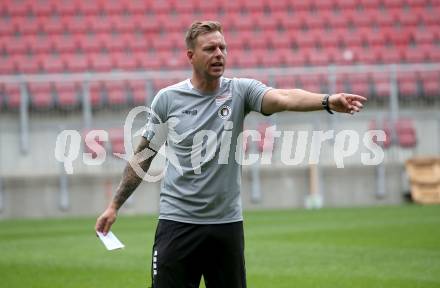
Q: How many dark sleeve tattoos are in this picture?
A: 1